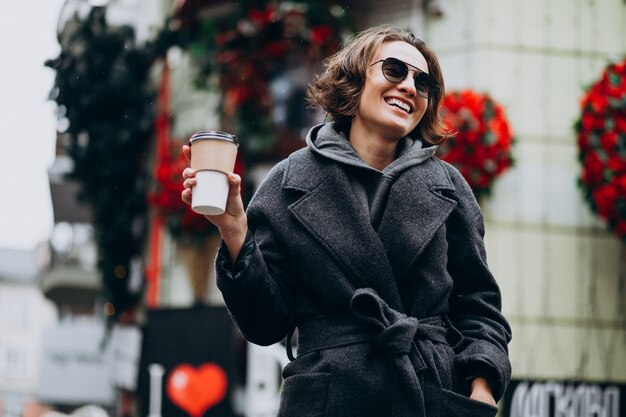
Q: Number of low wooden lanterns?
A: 0